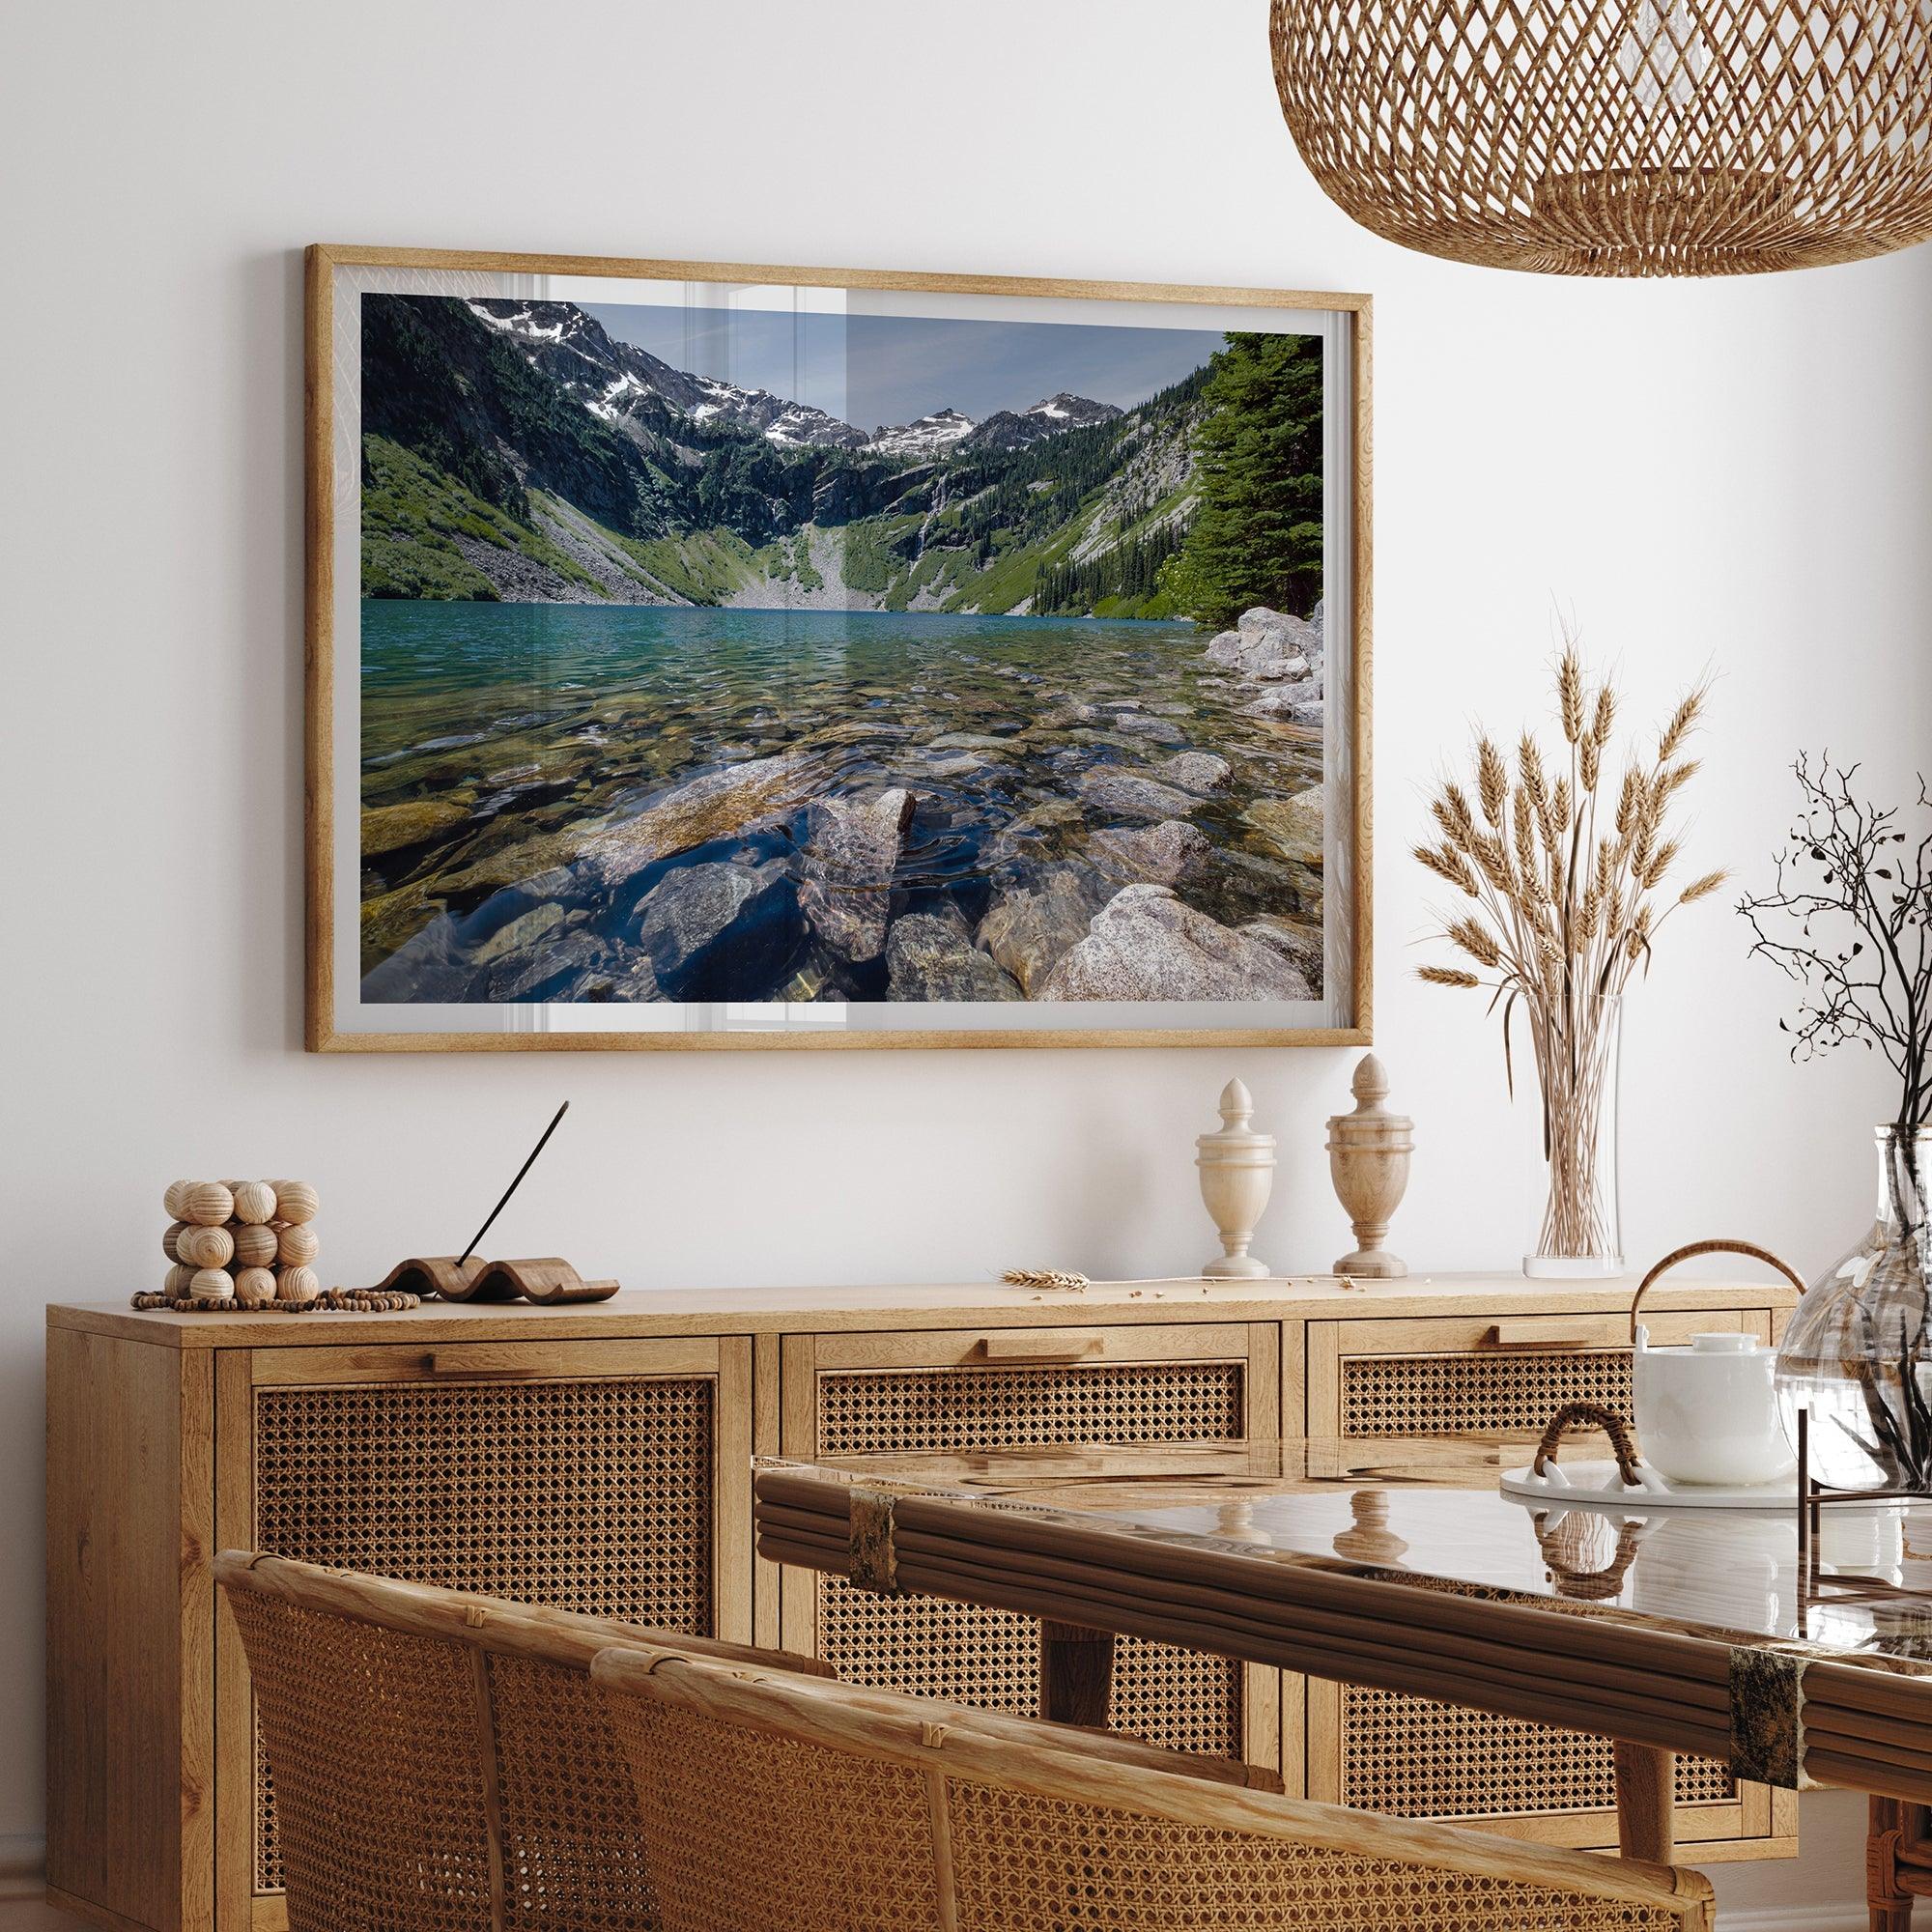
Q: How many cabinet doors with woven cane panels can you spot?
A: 3